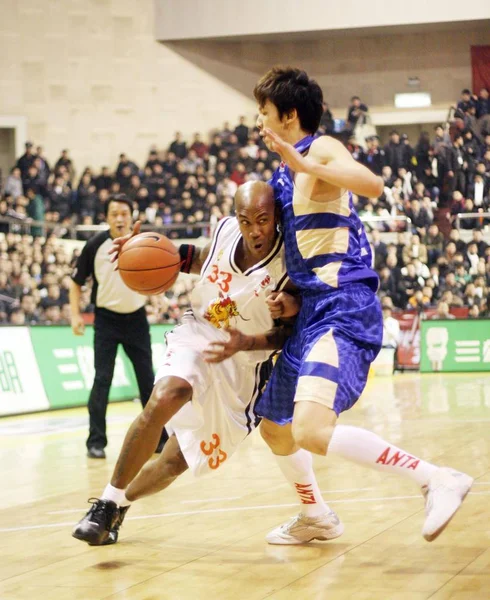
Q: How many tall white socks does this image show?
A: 2